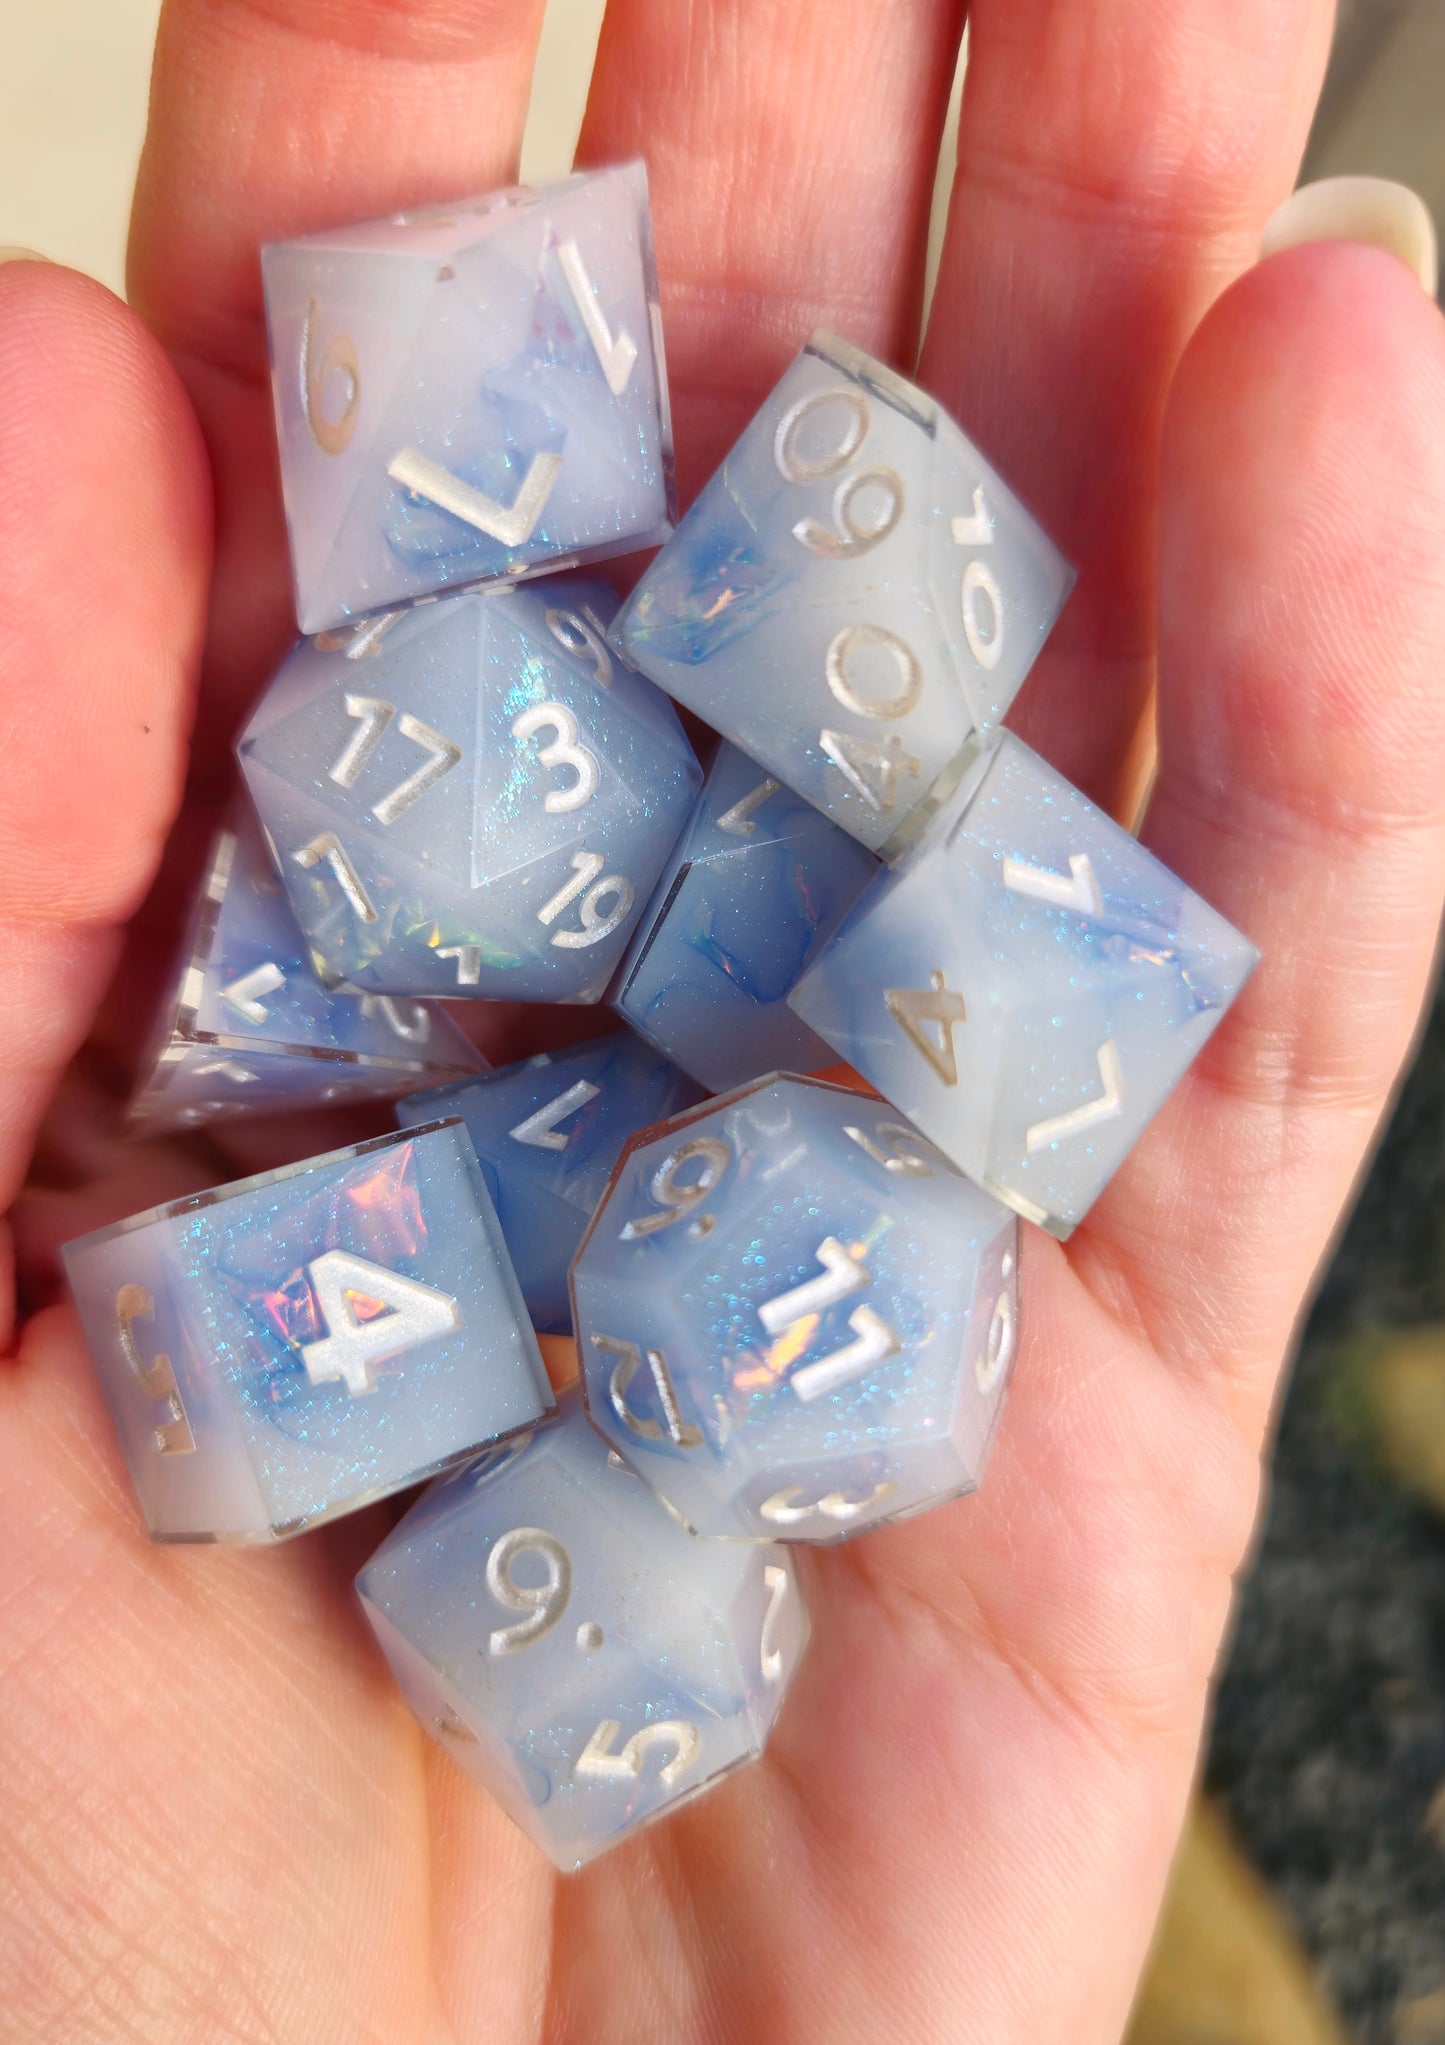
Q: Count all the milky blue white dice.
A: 10